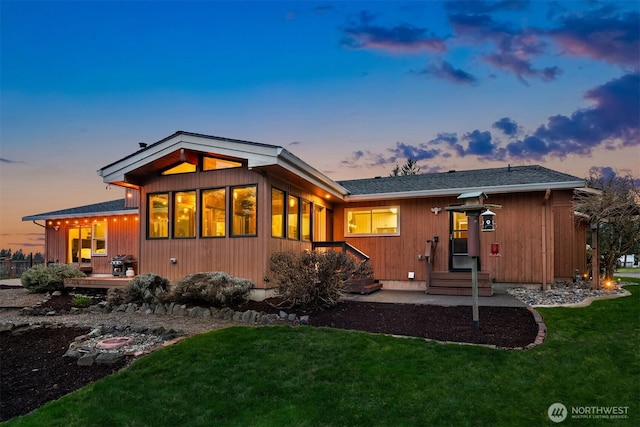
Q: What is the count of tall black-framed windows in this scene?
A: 7